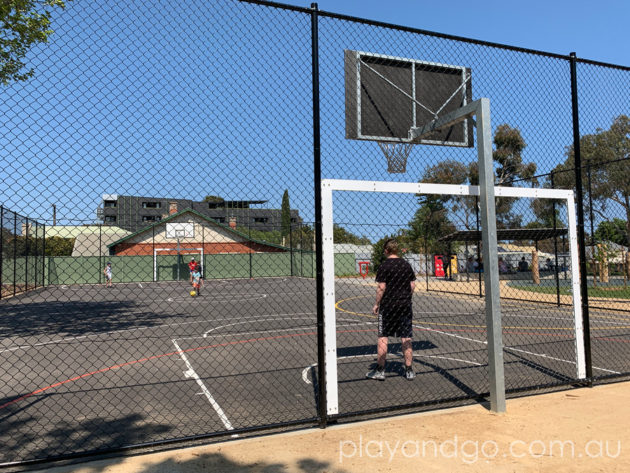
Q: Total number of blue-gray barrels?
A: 0